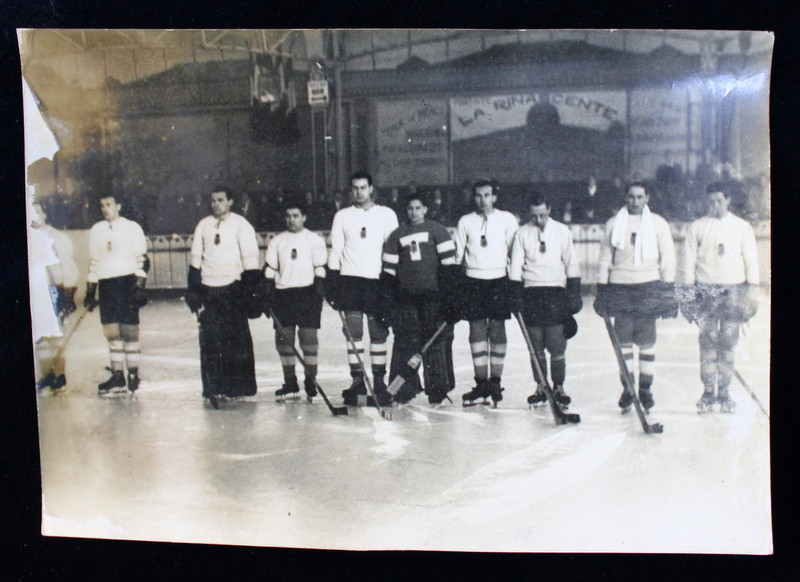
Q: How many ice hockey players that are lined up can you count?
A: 10